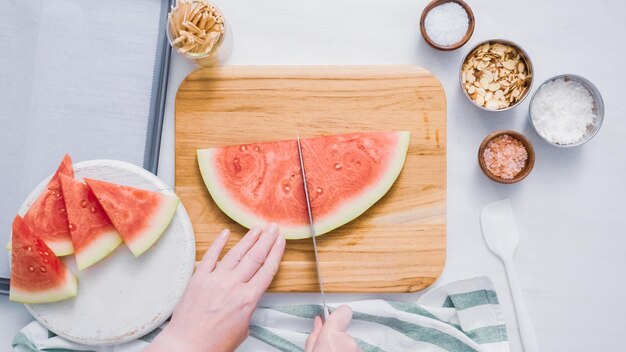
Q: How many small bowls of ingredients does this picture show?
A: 4